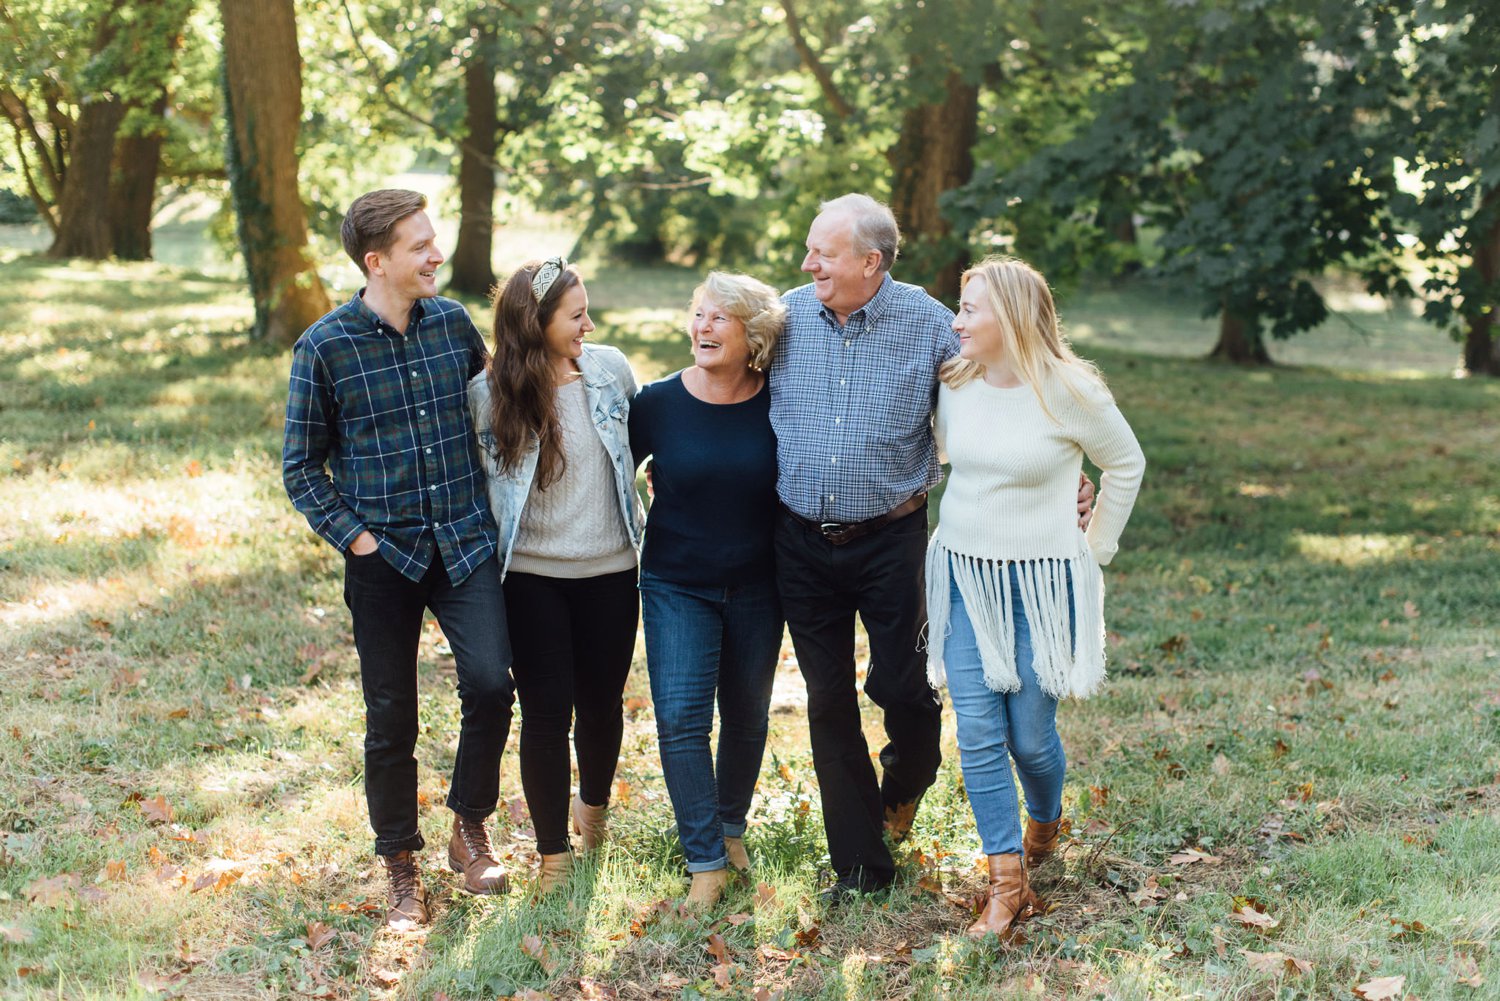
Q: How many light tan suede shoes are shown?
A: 4